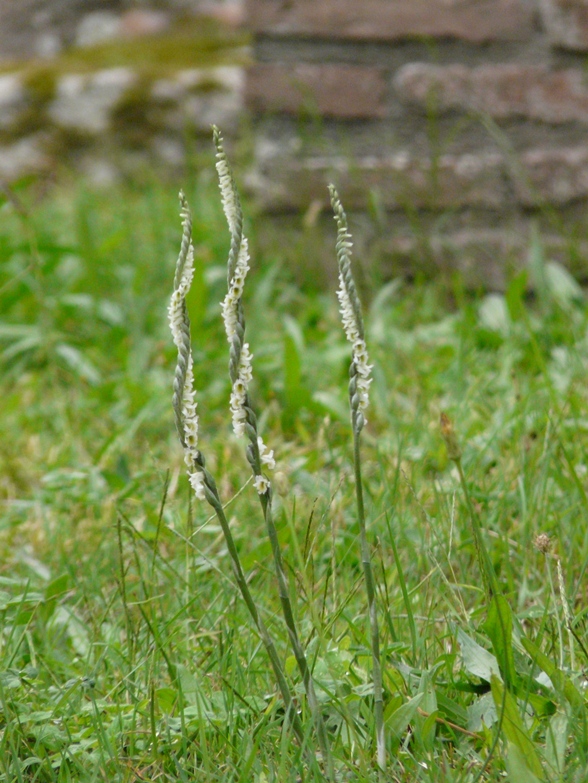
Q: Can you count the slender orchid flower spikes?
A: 3